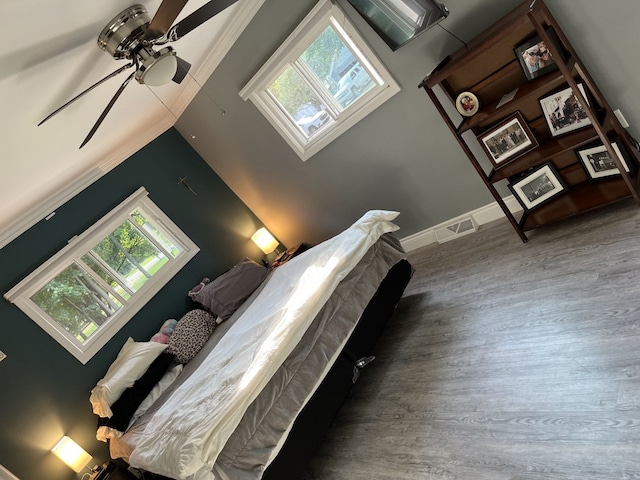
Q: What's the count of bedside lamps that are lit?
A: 2